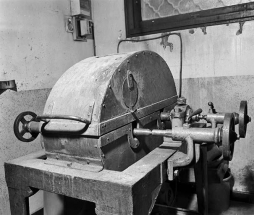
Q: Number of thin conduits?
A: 2